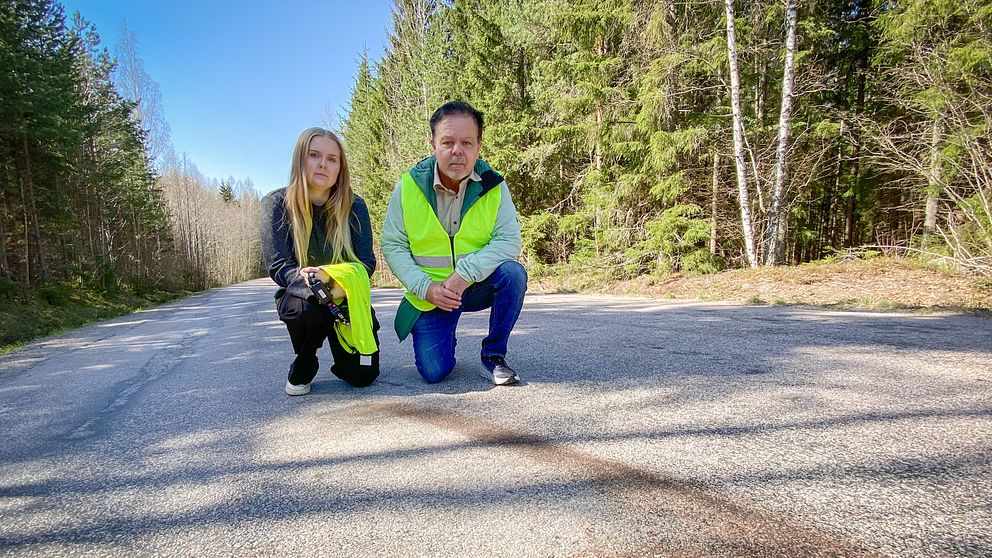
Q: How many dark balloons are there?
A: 0